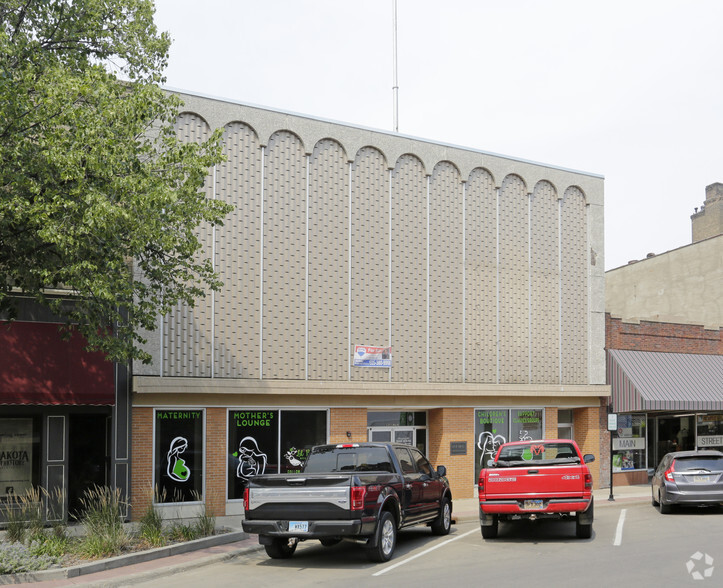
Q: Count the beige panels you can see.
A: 11